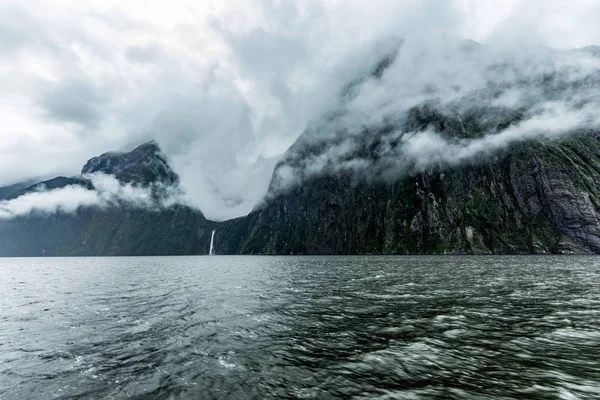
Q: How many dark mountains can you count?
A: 2